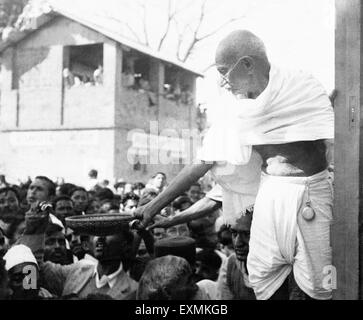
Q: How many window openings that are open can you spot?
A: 3